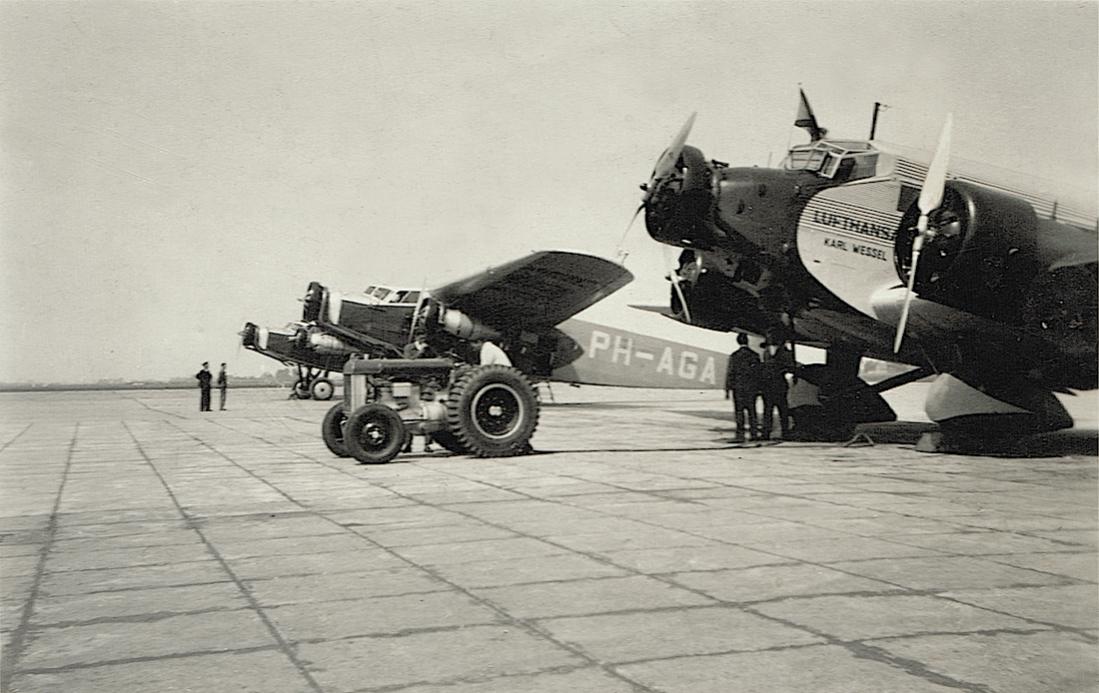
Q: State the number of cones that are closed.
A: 0